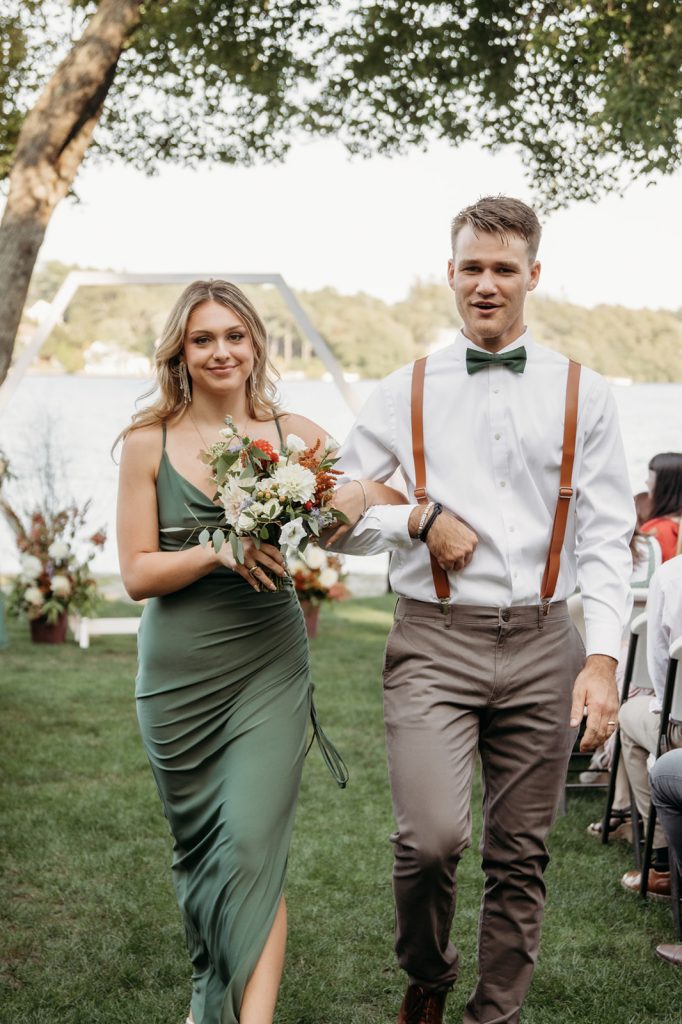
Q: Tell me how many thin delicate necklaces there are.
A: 1